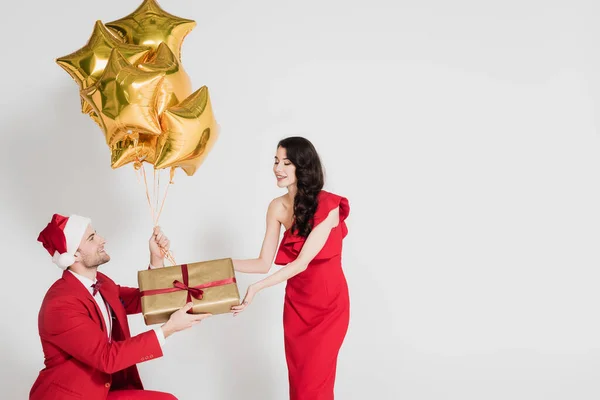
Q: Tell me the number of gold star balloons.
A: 6